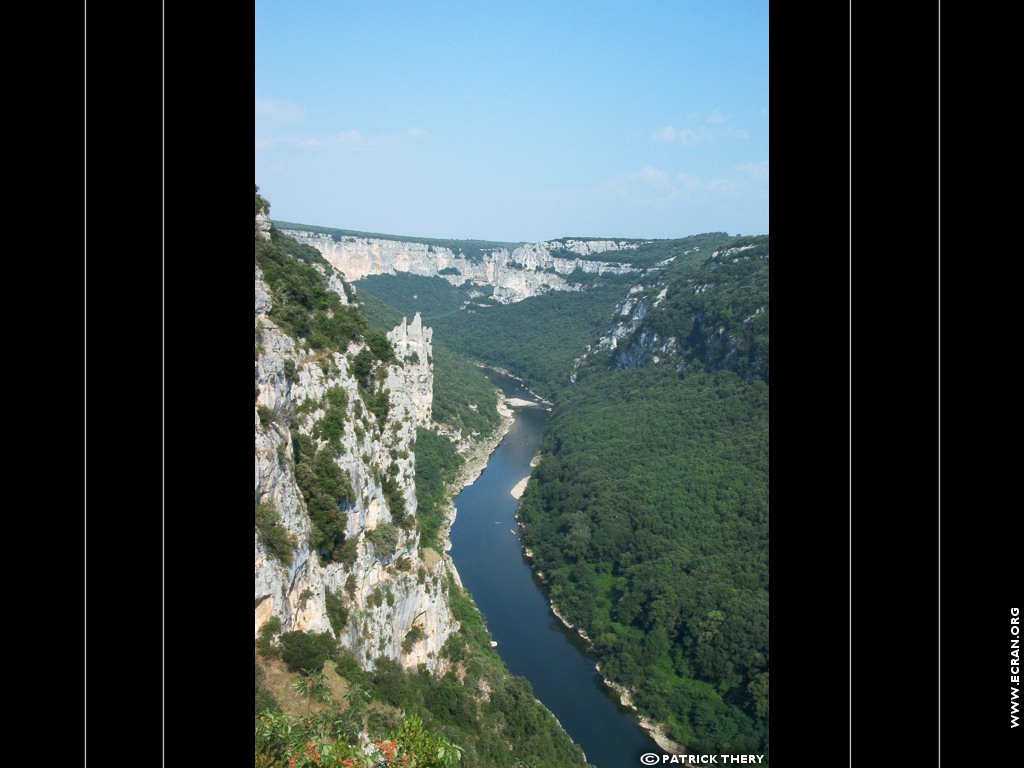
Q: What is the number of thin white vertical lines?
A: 4